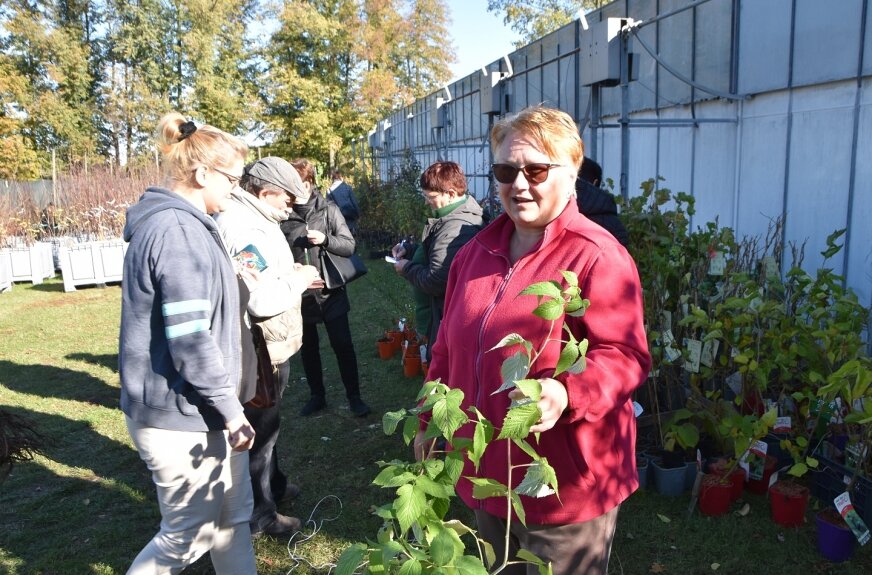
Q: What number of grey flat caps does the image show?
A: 1